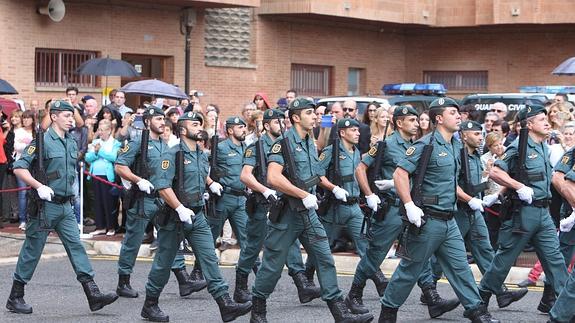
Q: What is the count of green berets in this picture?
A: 11